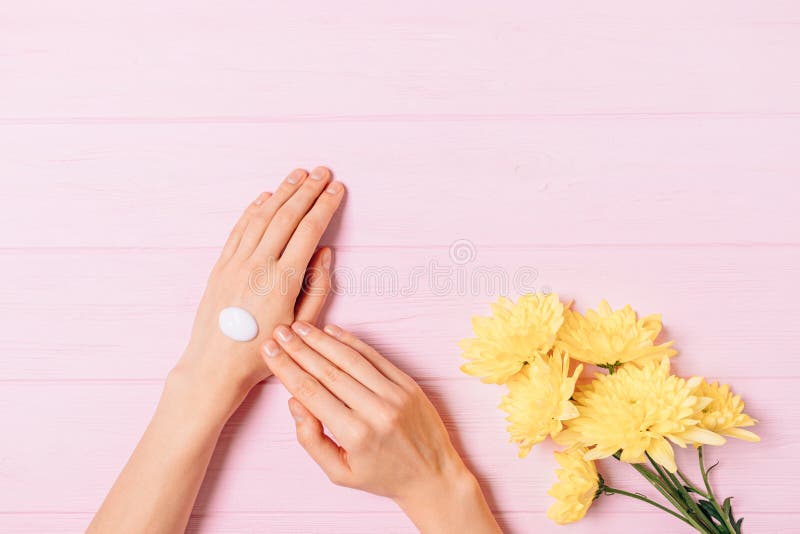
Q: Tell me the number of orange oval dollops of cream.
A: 0